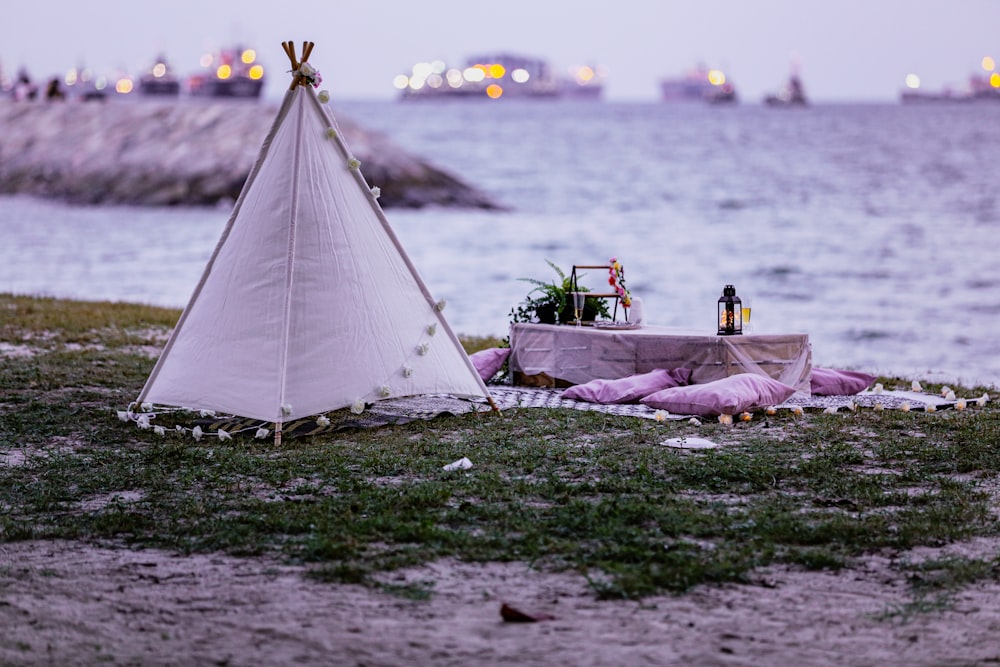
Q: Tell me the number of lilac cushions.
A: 4